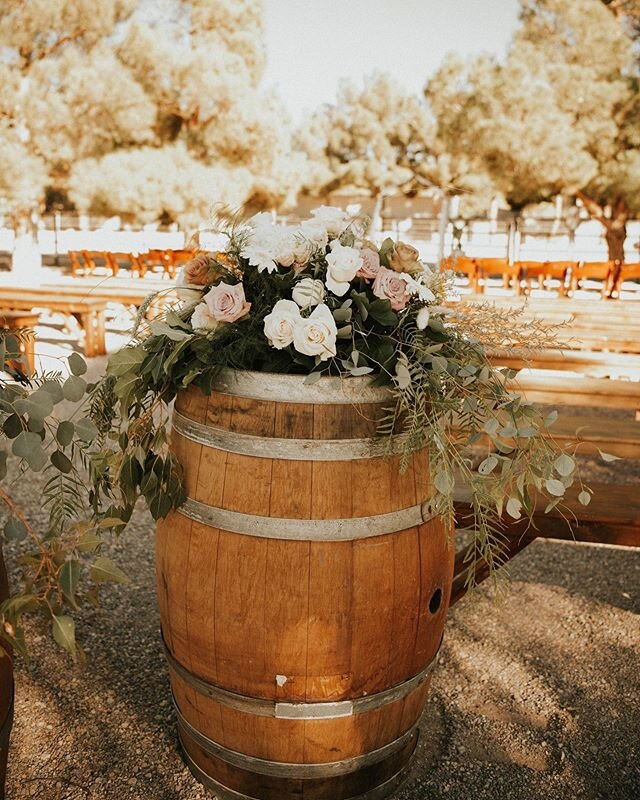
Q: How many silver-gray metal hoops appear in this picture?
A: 6